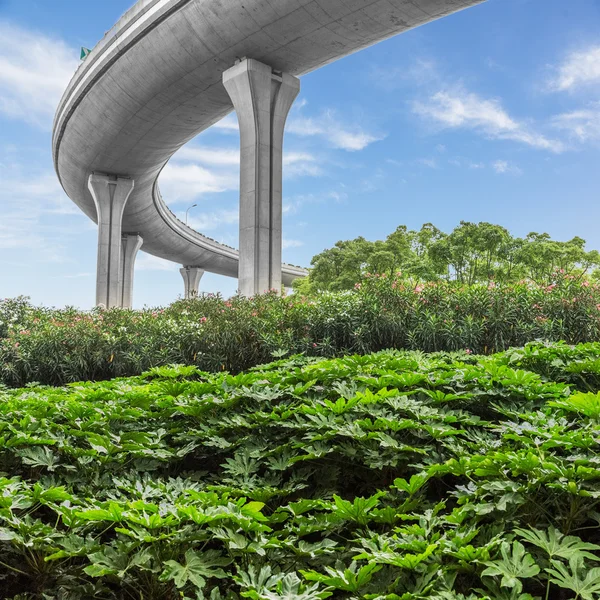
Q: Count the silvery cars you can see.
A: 0